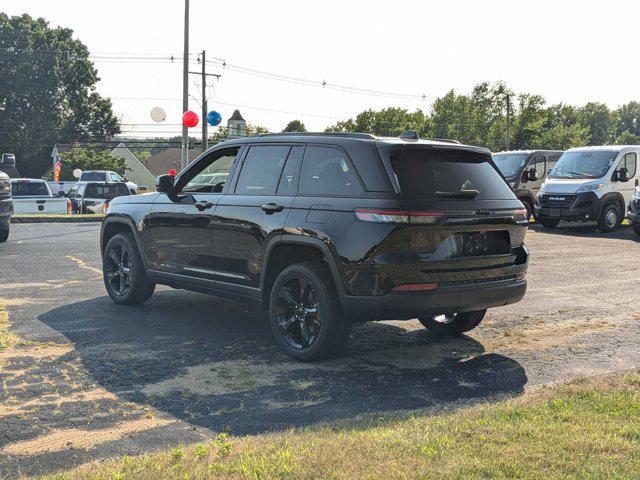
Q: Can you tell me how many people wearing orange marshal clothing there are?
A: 0